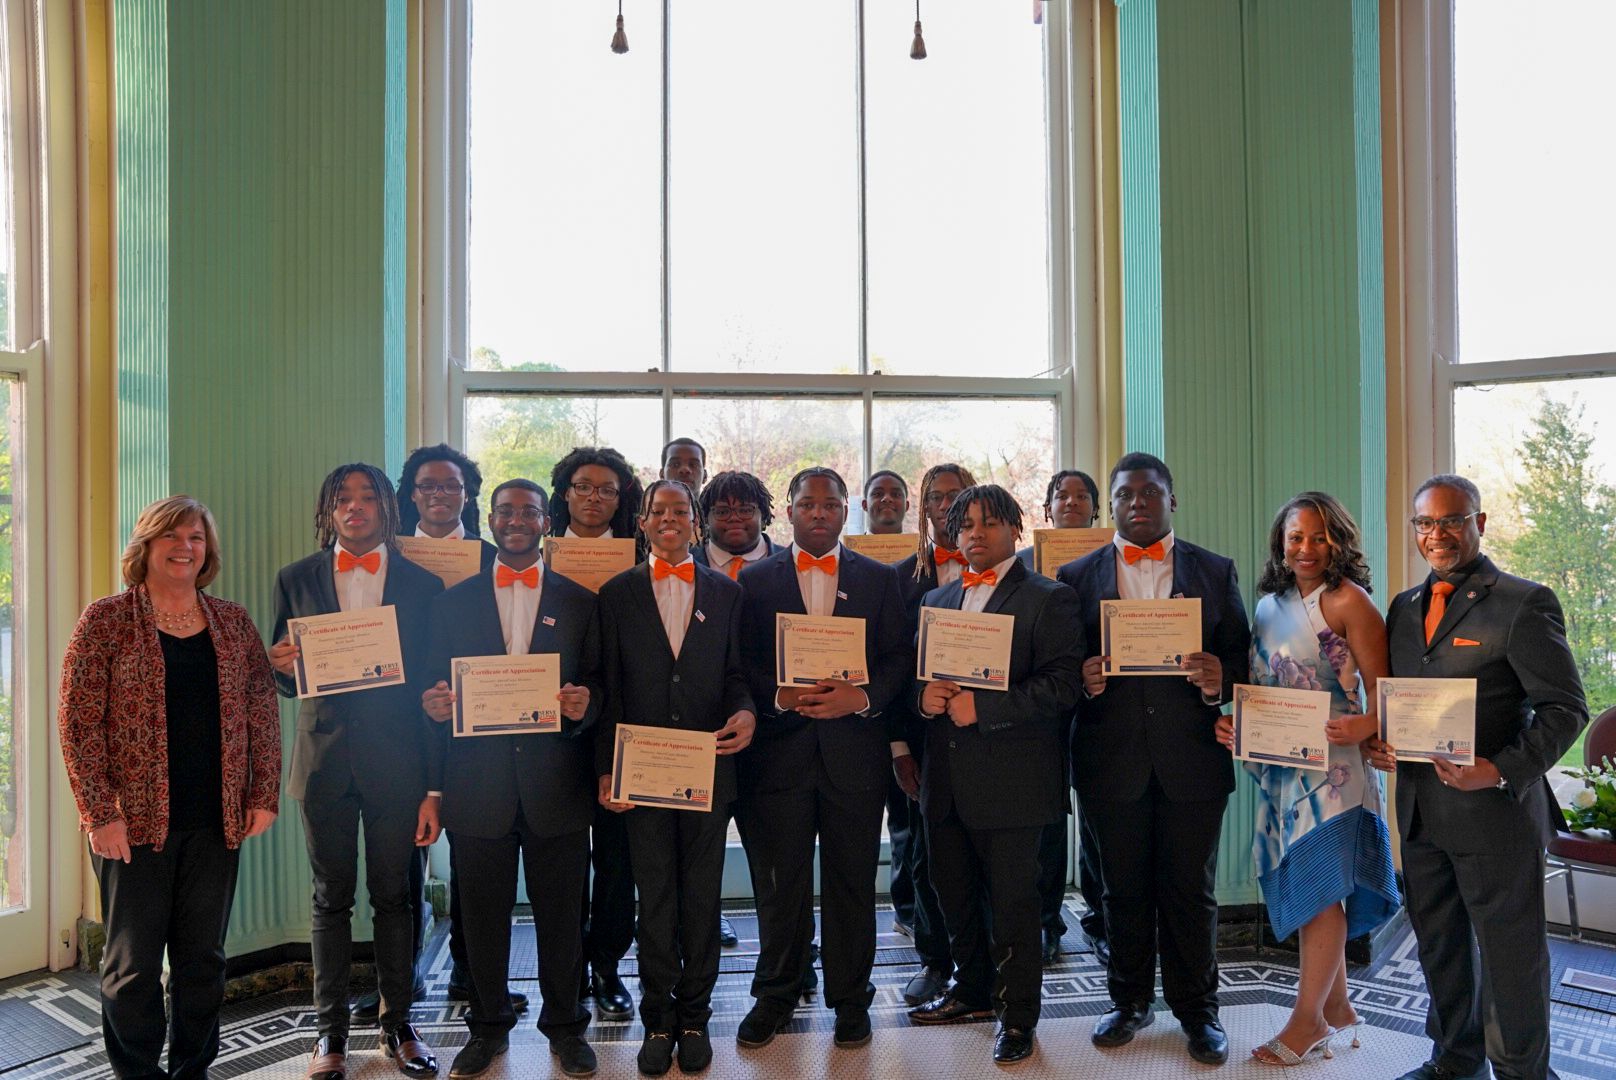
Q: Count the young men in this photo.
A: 13